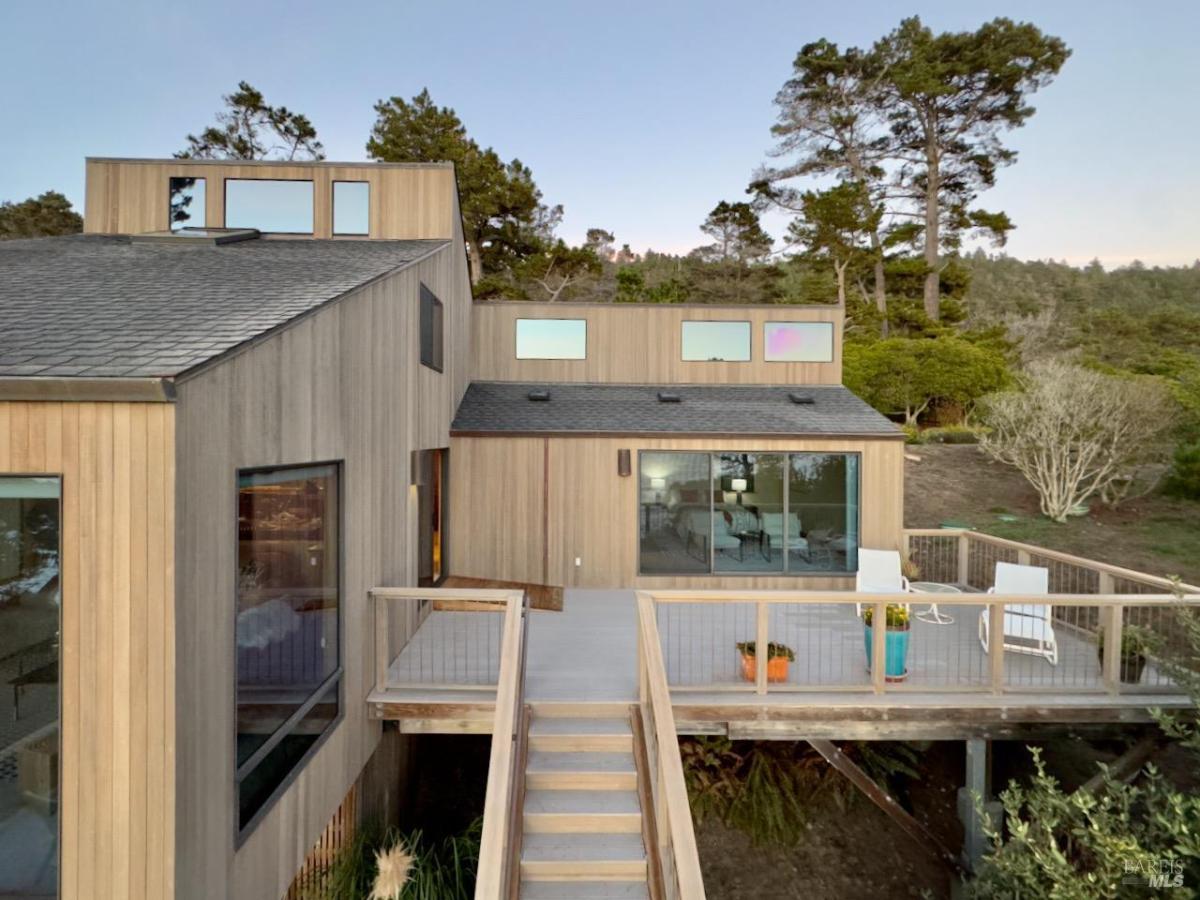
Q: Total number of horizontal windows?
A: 4